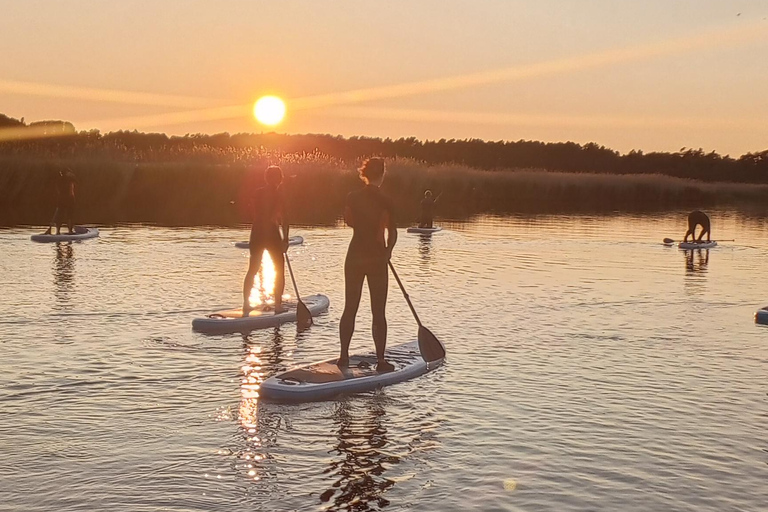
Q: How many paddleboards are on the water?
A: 7